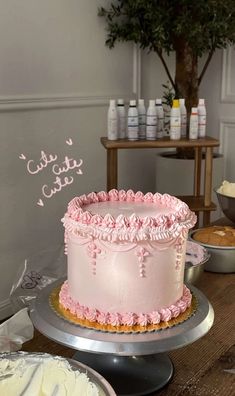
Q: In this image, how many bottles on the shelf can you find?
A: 10